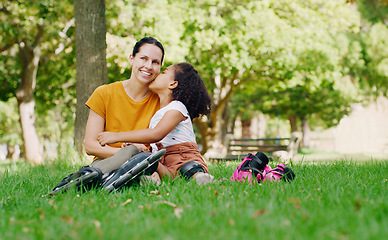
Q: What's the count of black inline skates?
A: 2